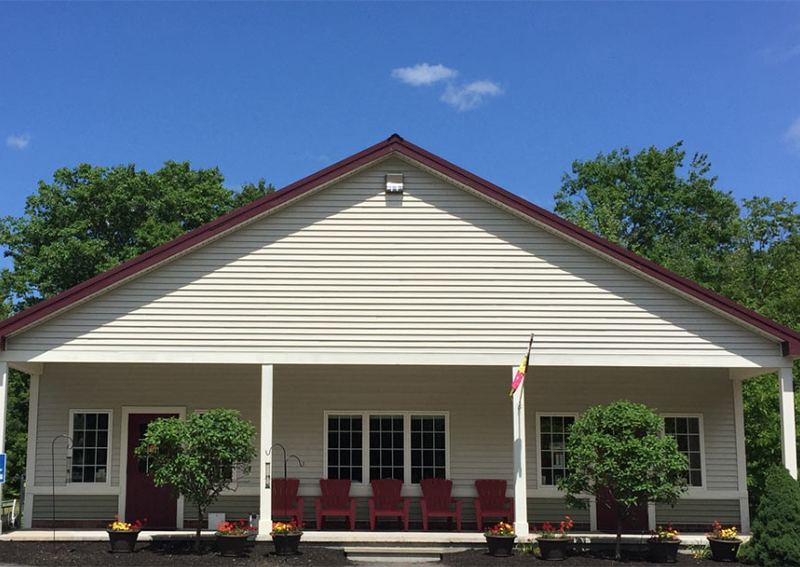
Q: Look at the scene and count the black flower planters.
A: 7